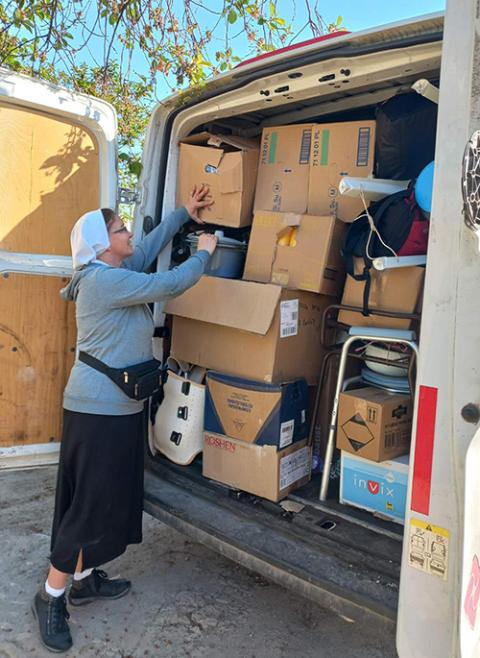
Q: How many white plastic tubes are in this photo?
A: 3